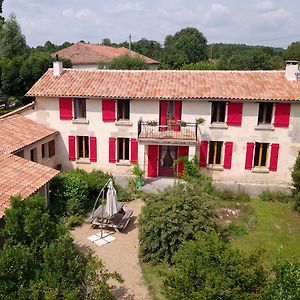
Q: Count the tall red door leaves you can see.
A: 4